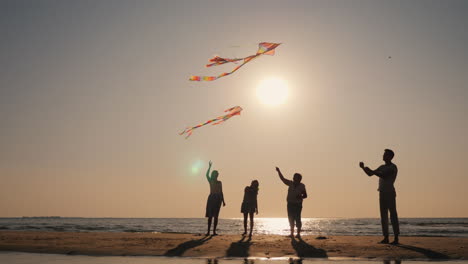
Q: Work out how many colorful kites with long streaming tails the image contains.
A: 2